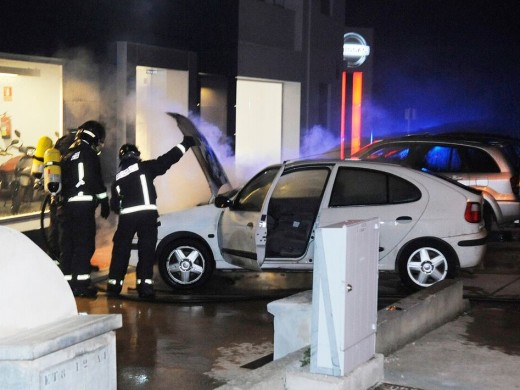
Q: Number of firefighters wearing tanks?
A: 2